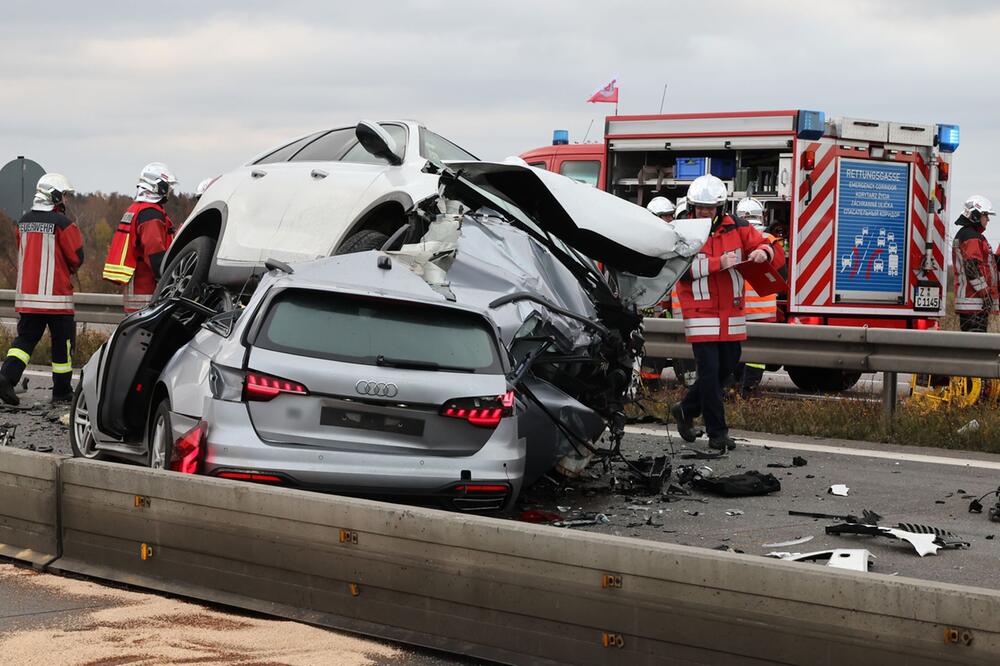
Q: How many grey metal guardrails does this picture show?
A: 1